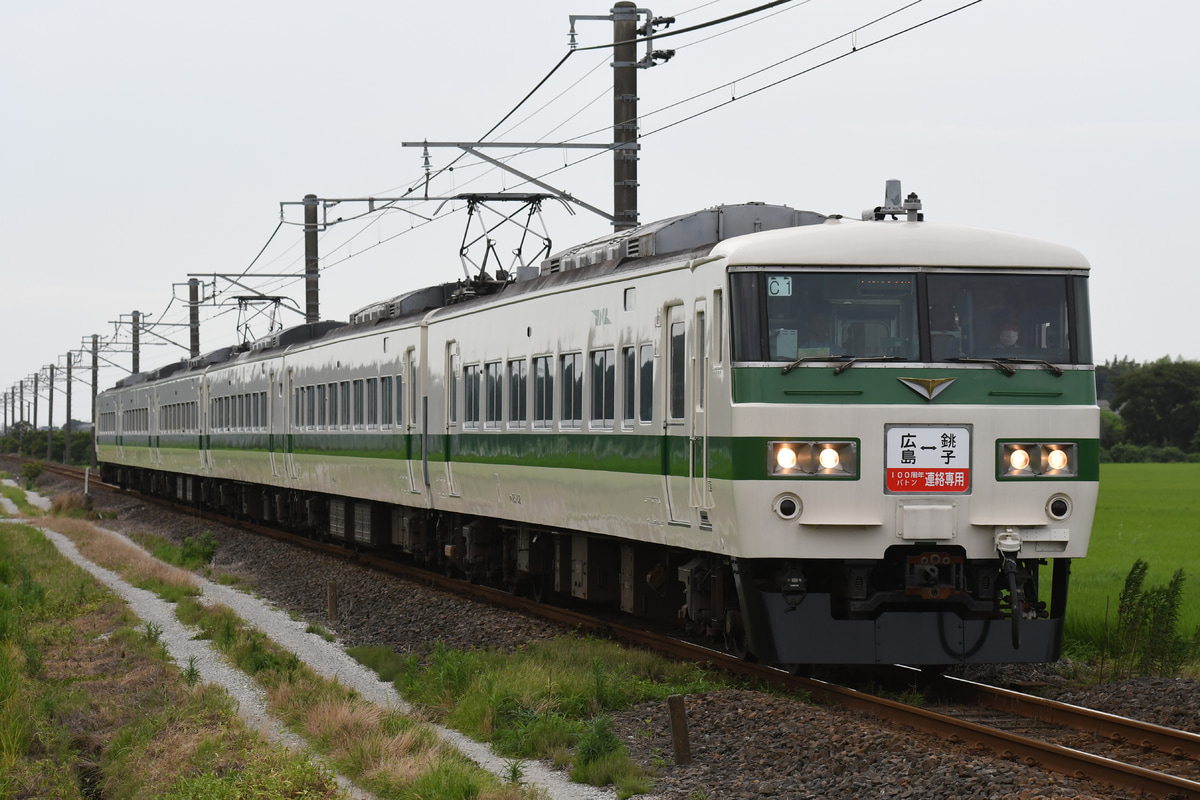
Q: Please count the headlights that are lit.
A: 4